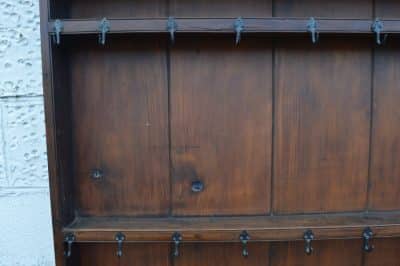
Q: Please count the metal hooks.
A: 12